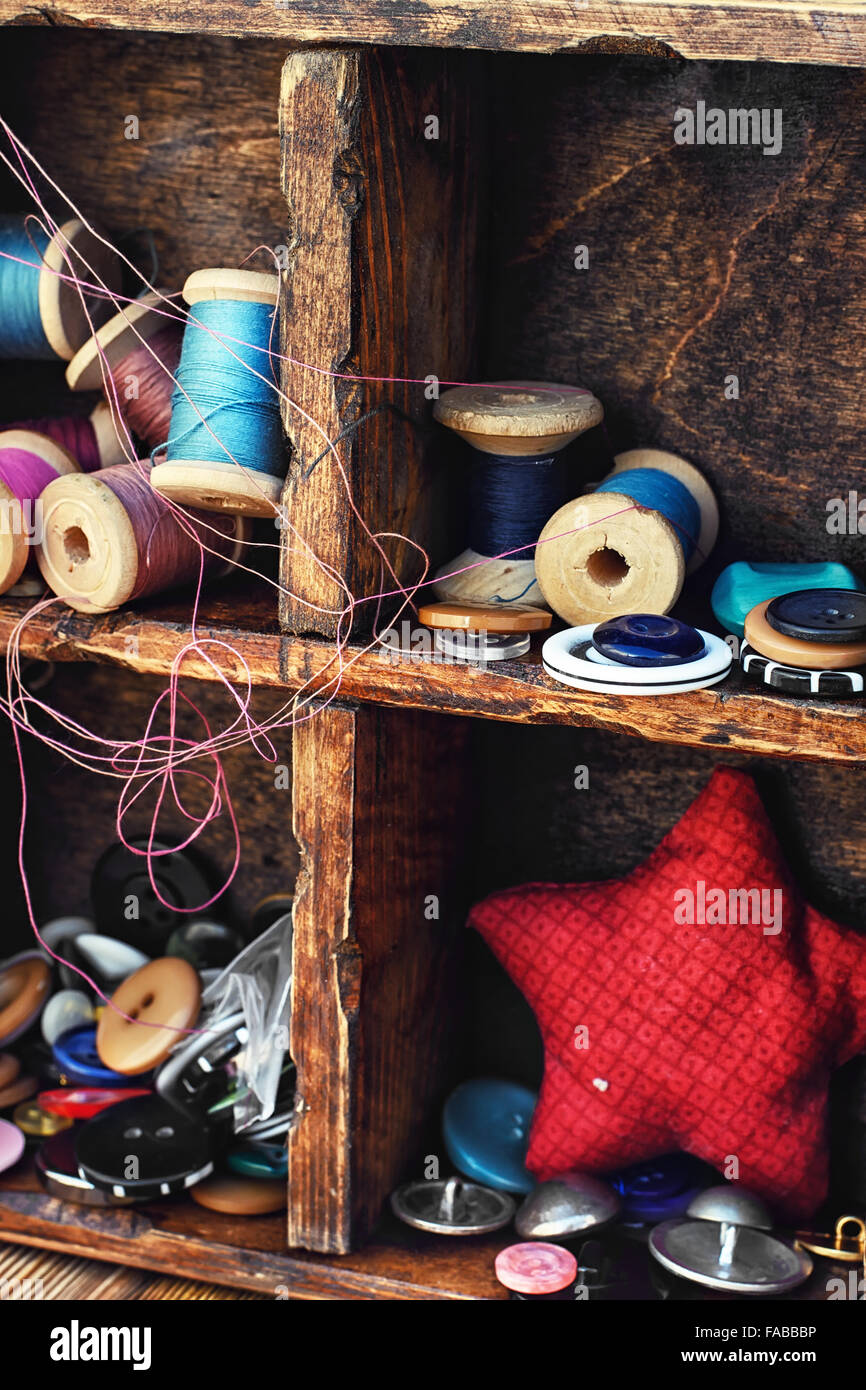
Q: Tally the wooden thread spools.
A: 8